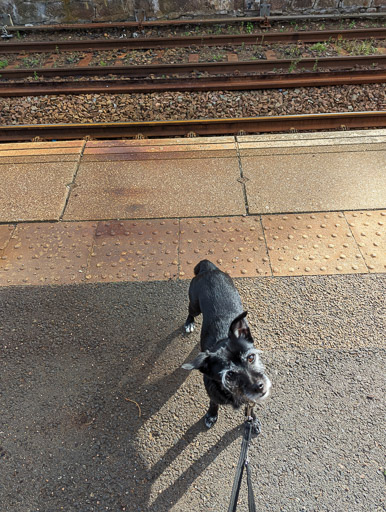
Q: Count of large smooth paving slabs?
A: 3